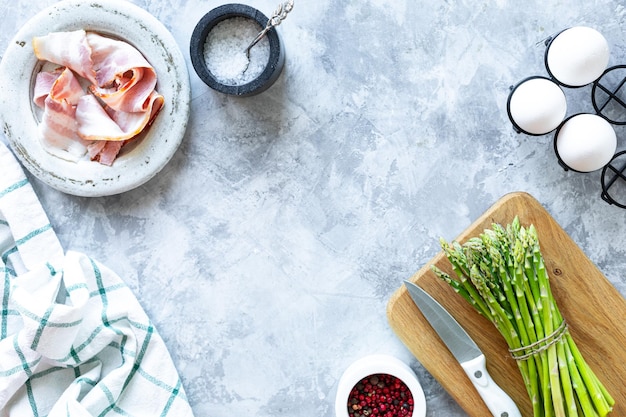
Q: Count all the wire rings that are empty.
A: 2